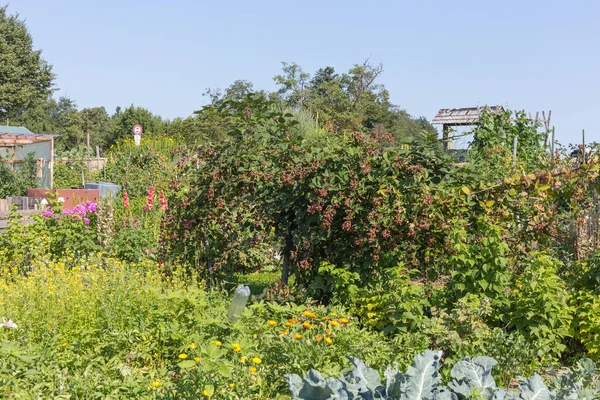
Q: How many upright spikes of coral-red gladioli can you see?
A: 3